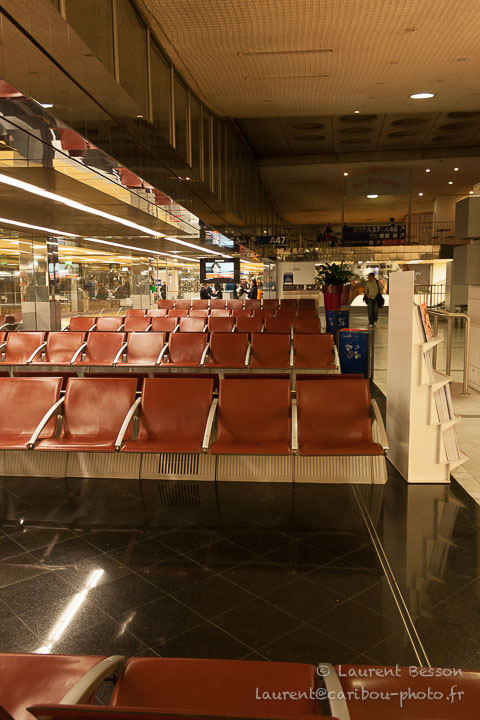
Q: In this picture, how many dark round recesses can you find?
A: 10